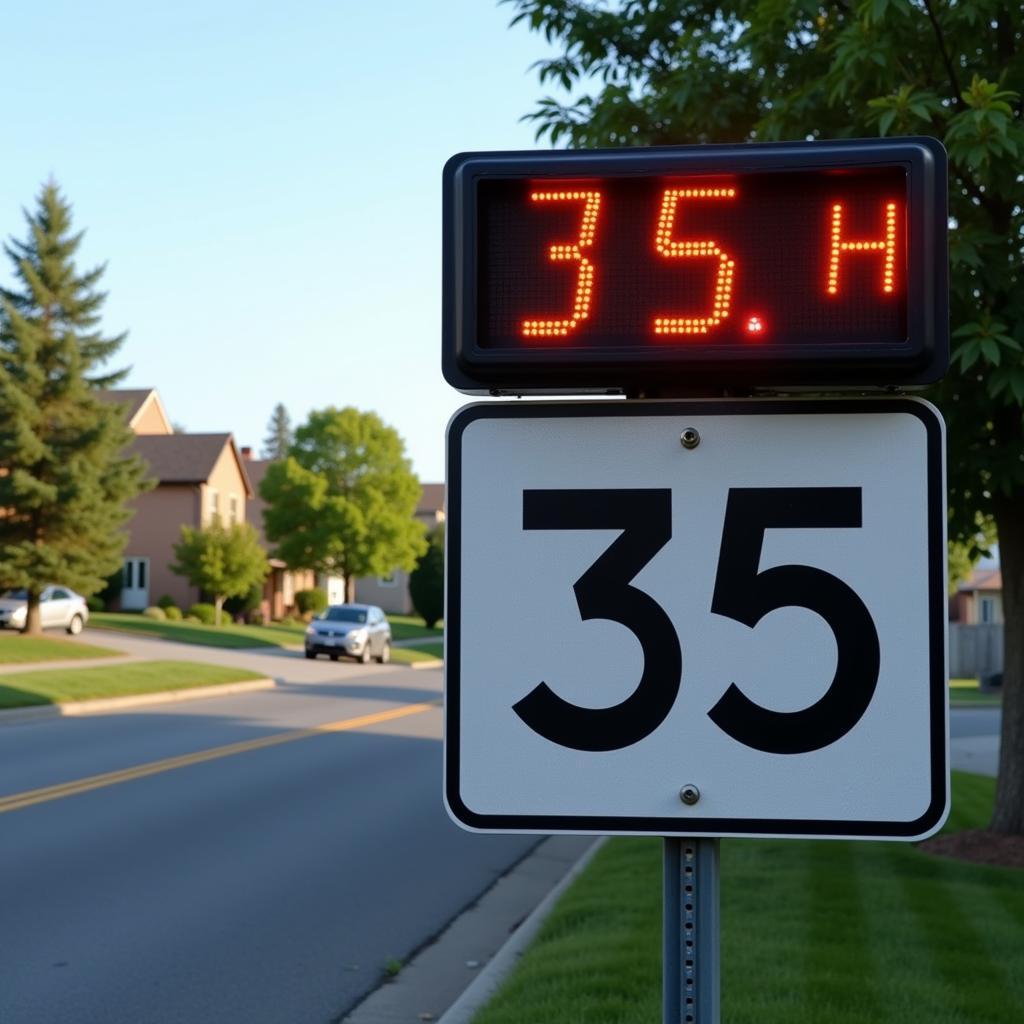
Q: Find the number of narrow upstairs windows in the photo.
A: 2